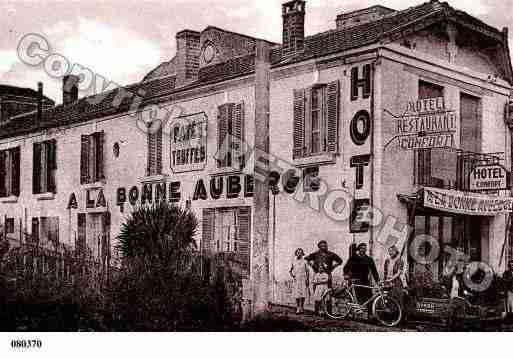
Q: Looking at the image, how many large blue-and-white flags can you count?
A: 0